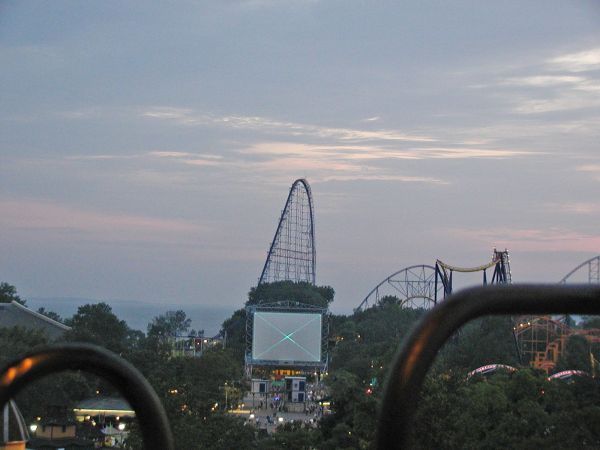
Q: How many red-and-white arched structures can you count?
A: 2